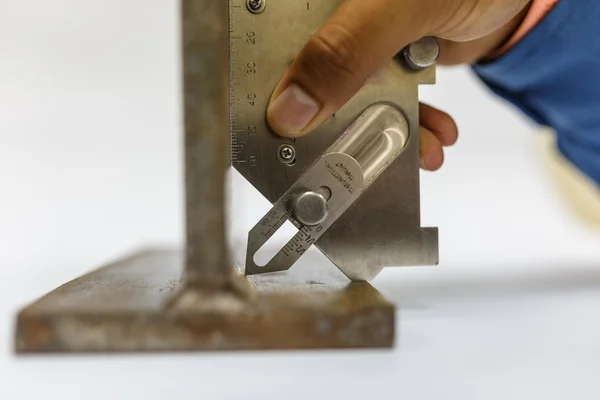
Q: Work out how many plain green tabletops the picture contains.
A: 0